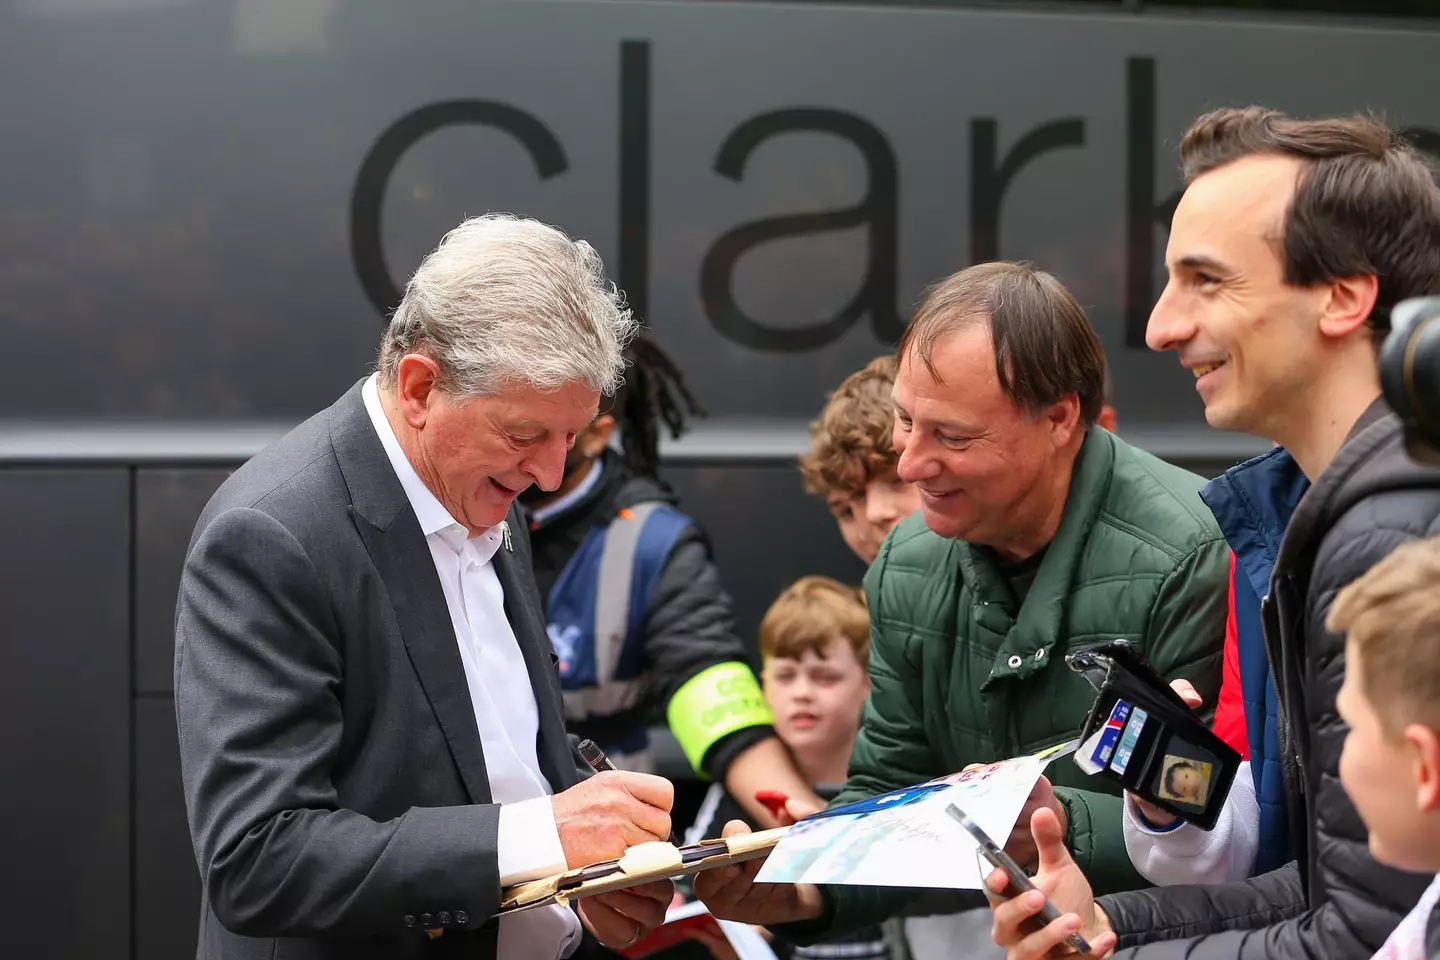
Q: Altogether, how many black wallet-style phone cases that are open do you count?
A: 1